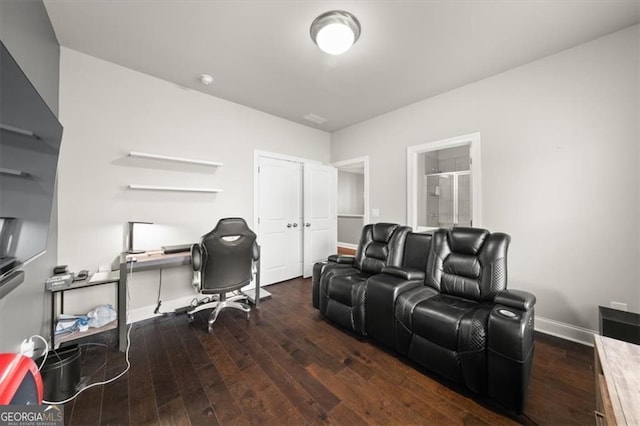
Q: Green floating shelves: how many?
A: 0